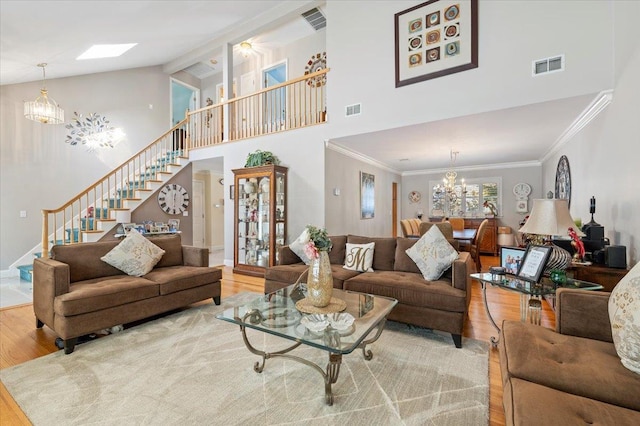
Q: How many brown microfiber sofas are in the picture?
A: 3